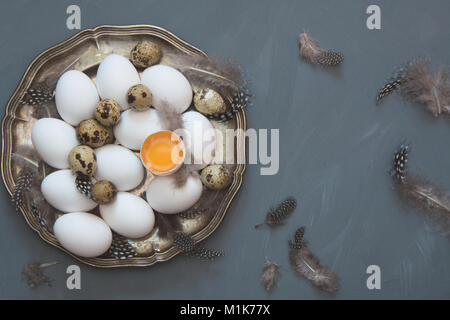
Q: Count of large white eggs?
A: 11